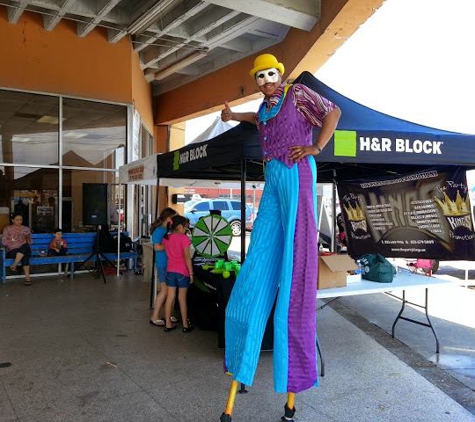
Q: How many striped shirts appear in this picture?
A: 1